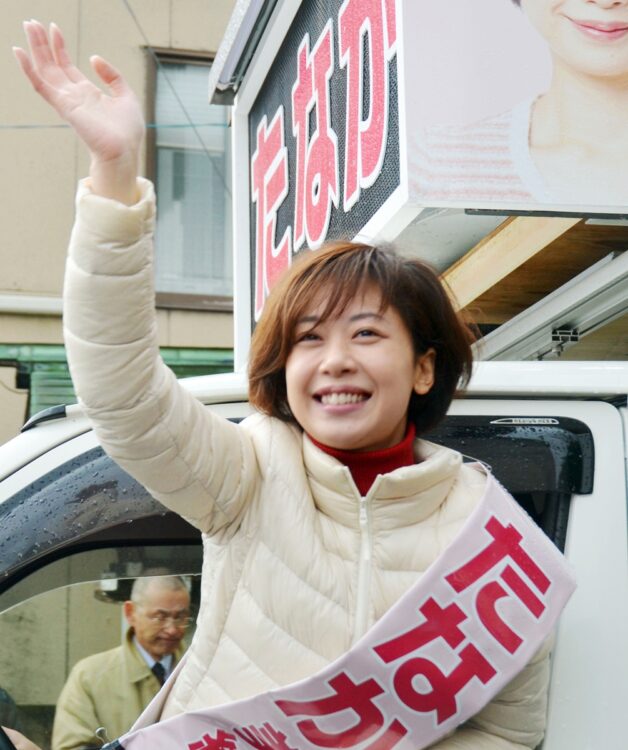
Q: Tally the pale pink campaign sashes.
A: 1